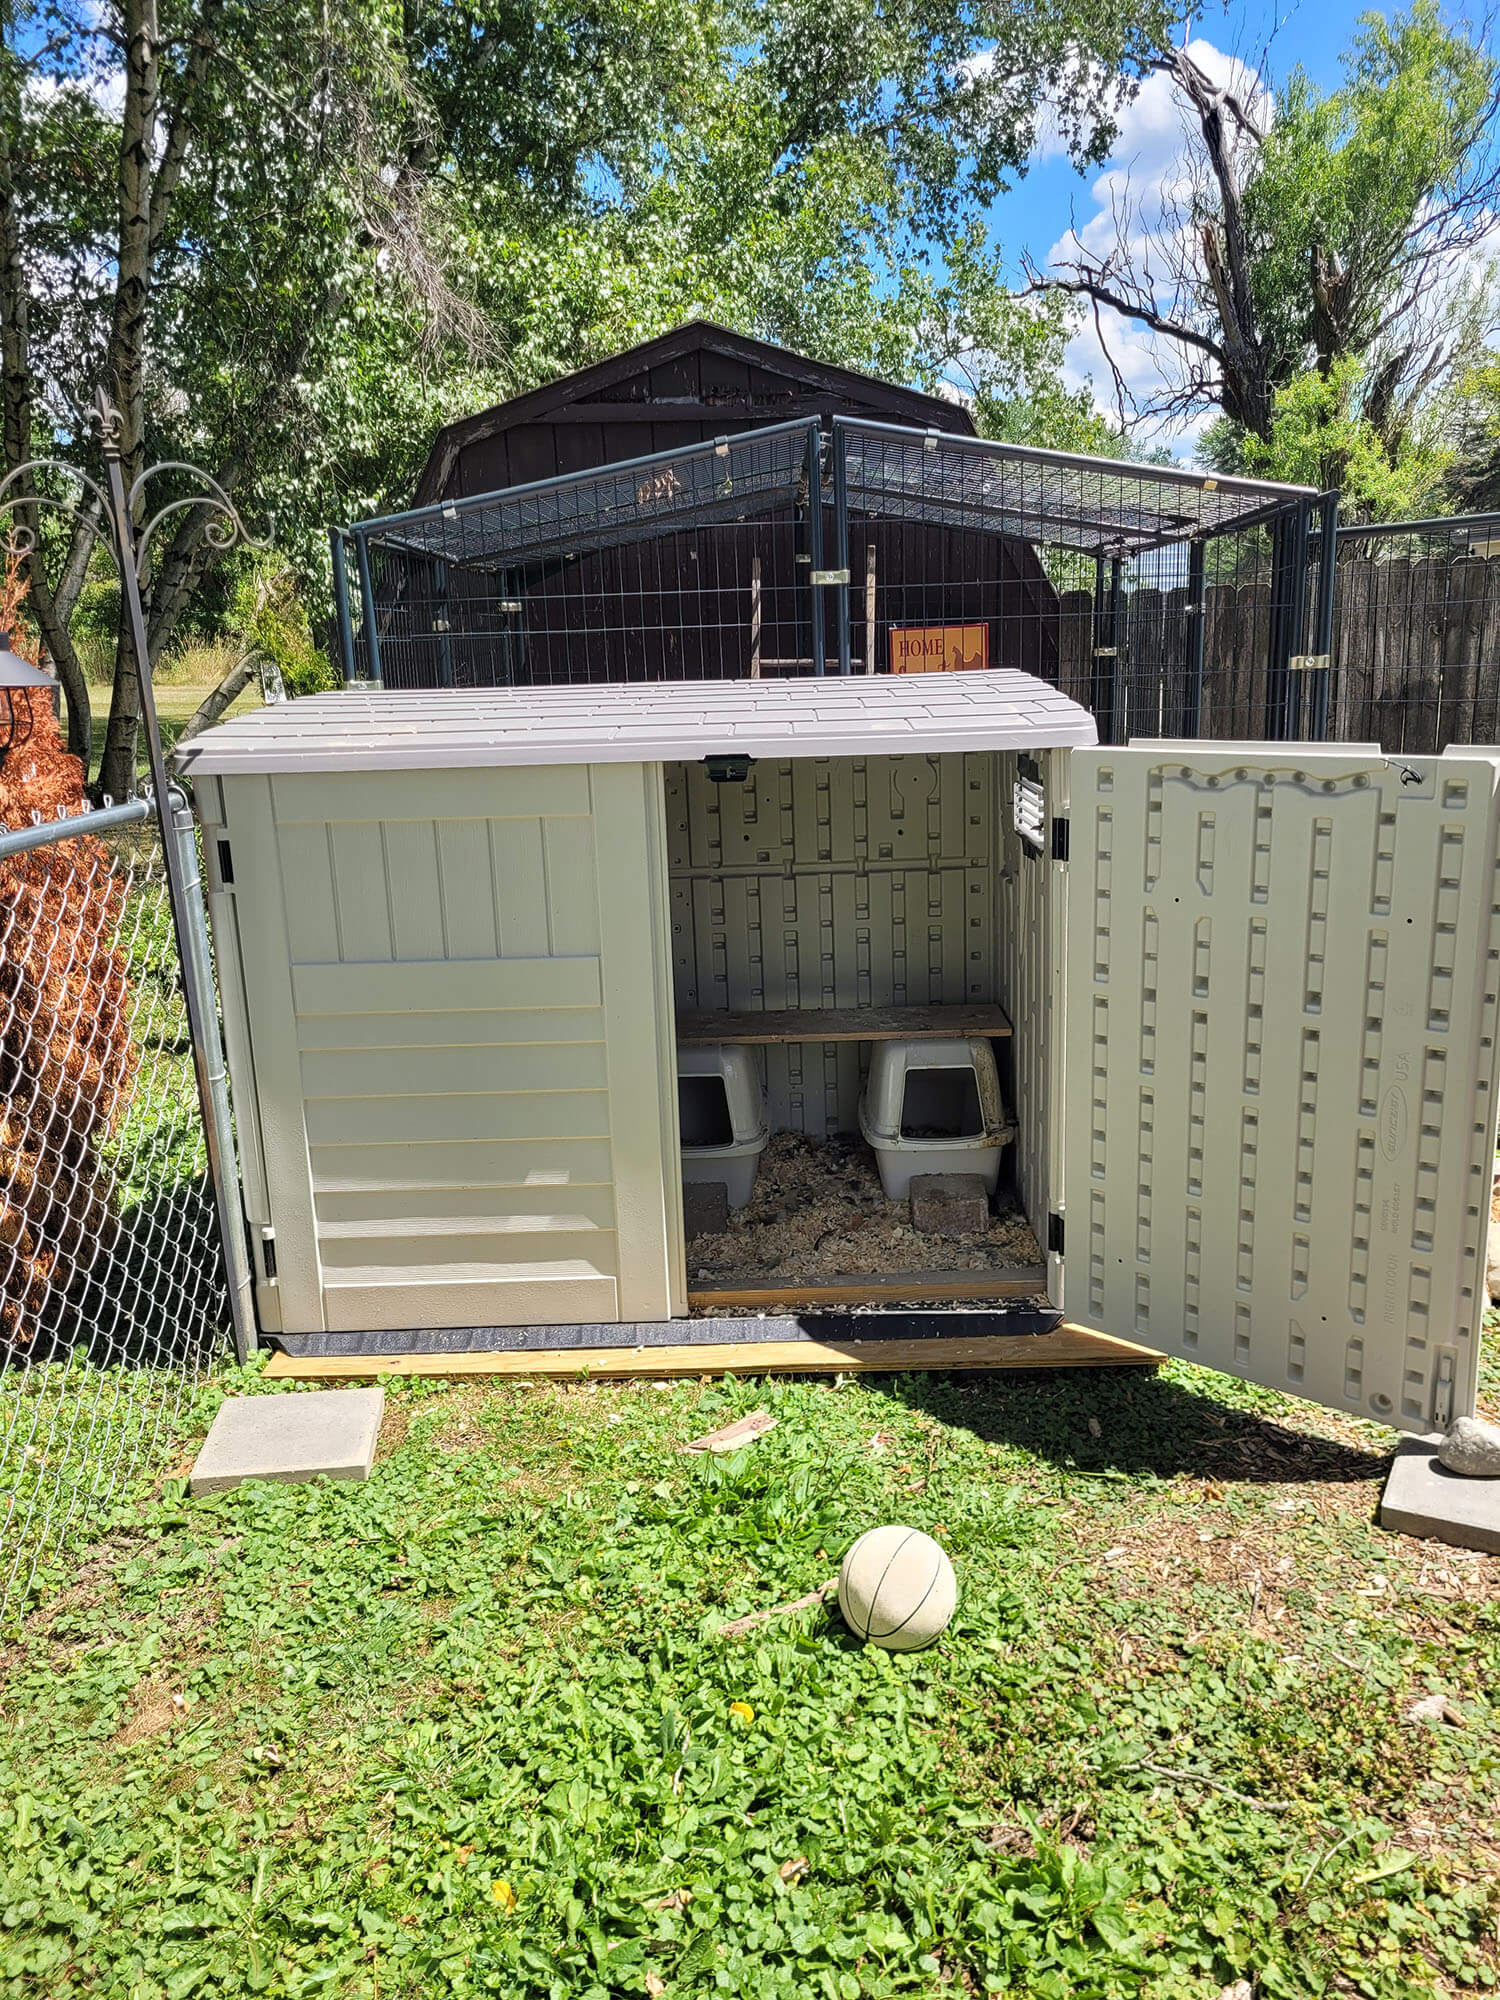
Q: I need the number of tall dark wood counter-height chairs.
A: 0